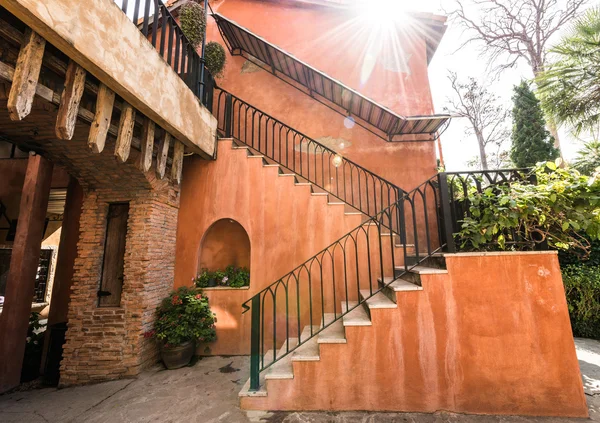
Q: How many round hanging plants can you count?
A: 2